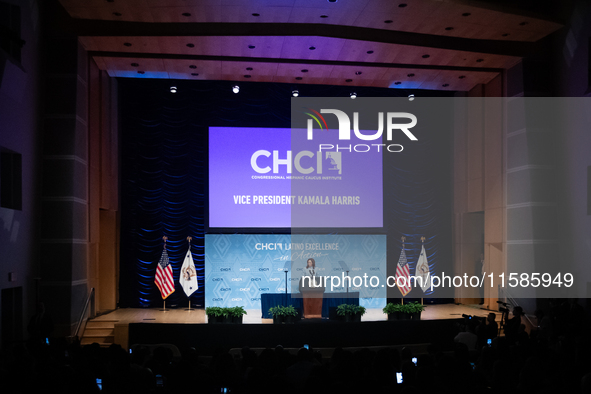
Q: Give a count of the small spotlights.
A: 5